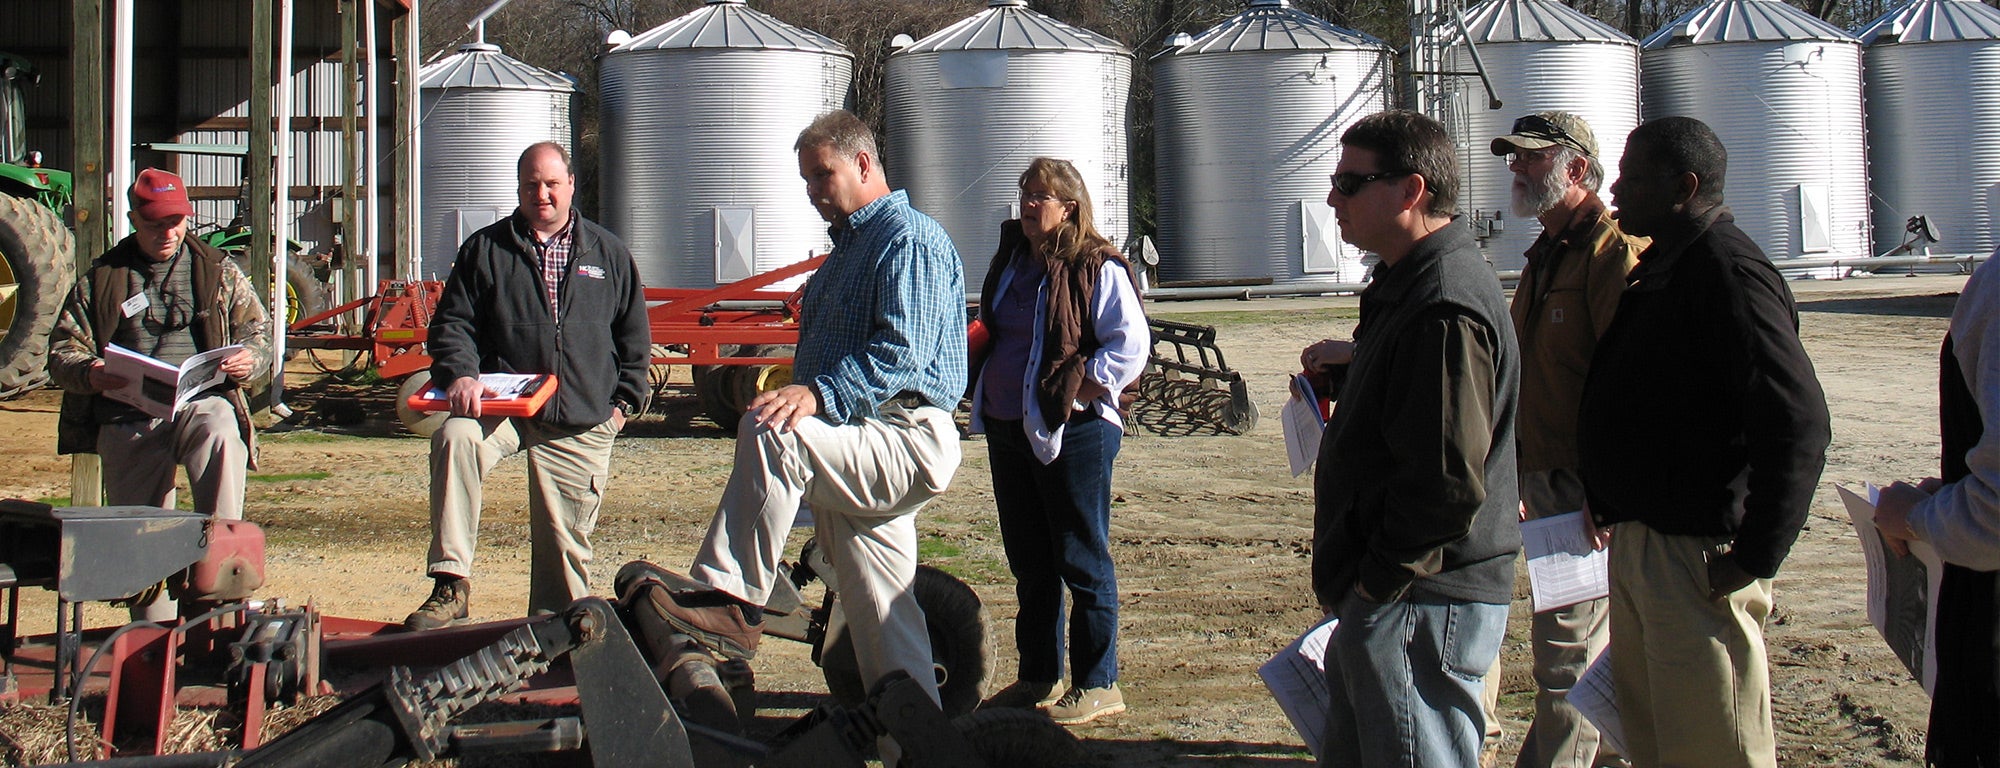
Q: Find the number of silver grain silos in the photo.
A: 7